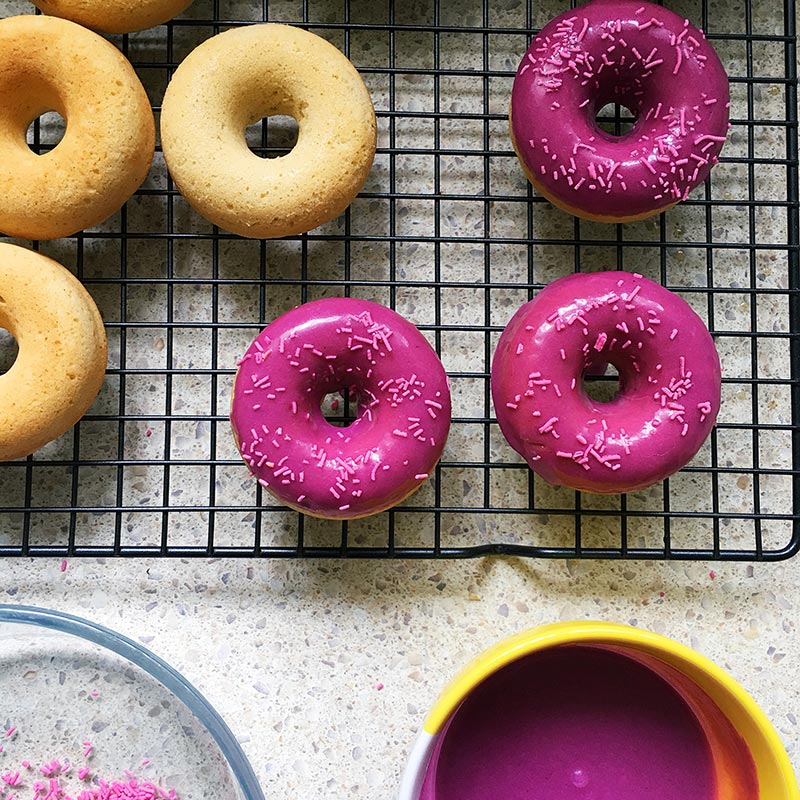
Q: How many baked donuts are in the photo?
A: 7